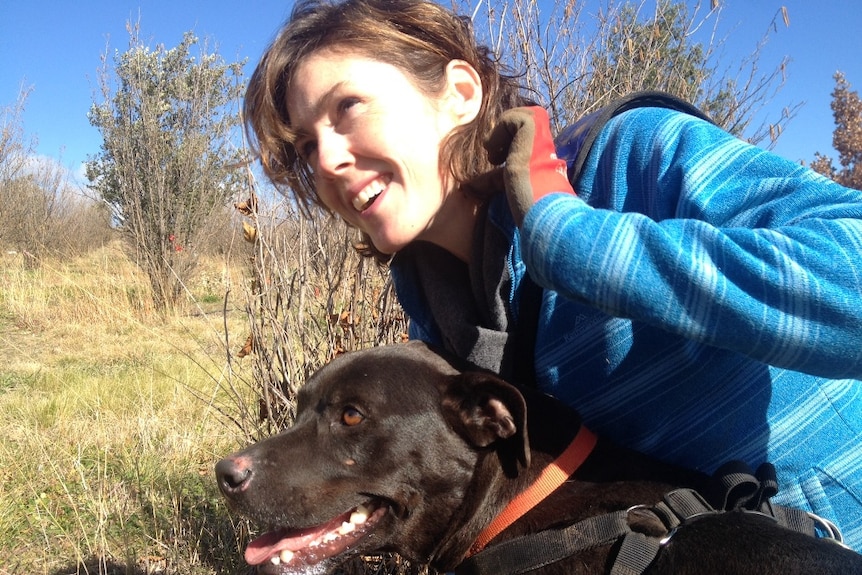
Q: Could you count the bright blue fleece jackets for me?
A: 1